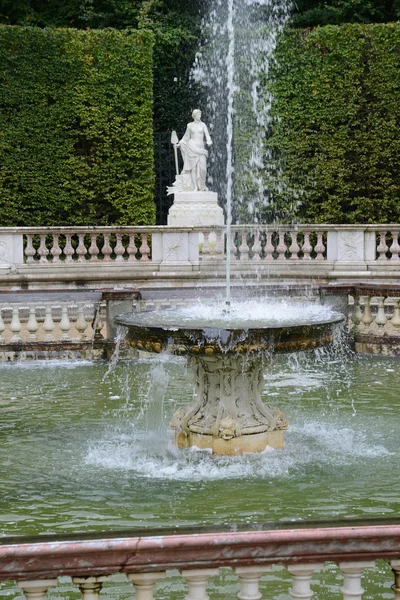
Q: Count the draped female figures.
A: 1